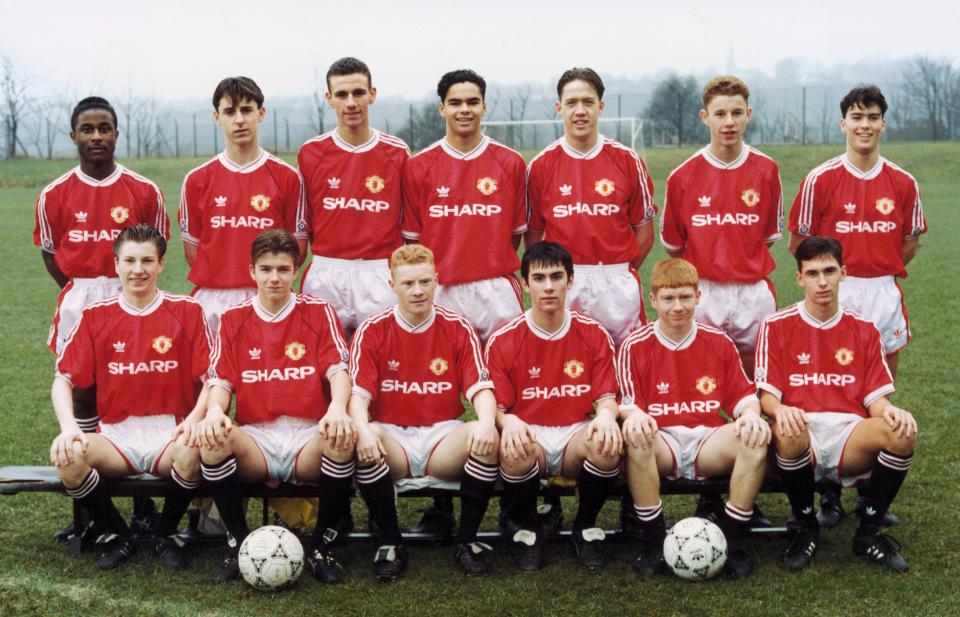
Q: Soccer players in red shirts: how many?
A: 13